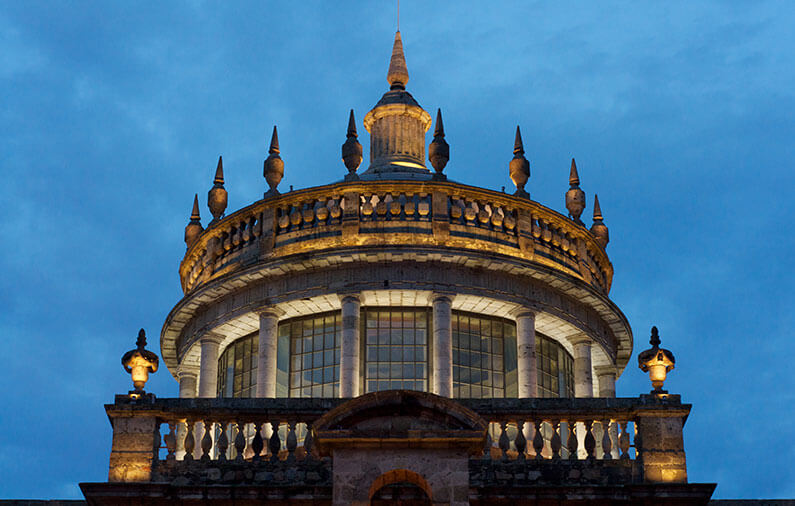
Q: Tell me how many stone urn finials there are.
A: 10